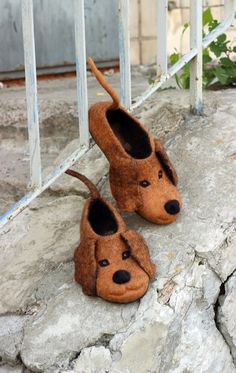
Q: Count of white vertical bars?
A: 6